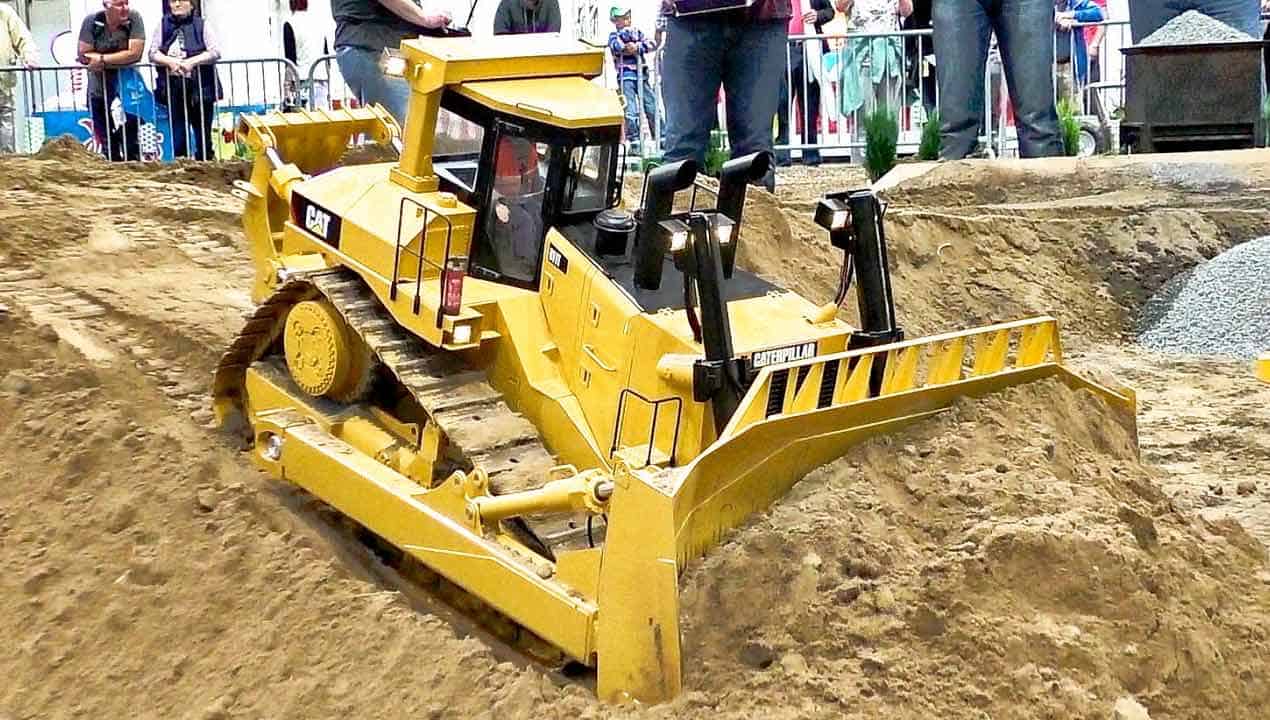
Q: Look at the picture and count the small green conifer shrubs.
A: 4